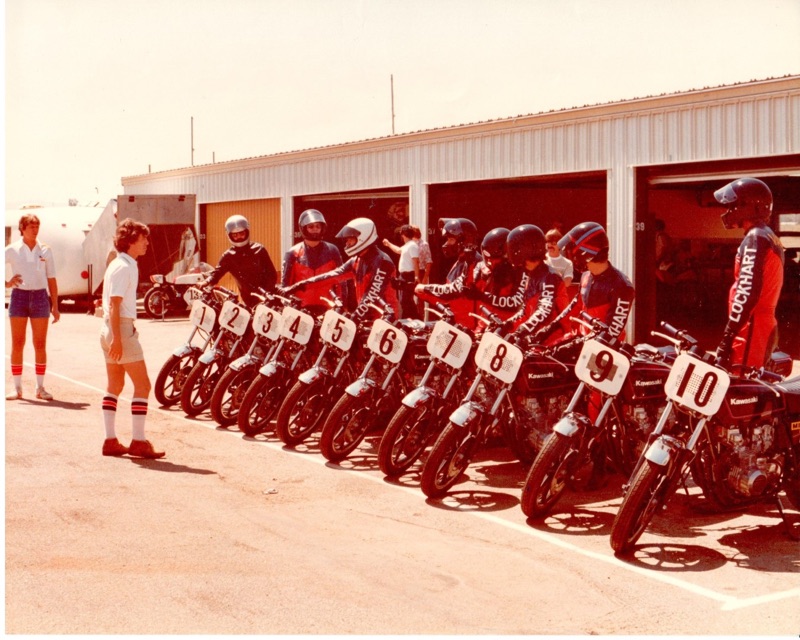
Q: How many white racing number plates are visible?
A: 10